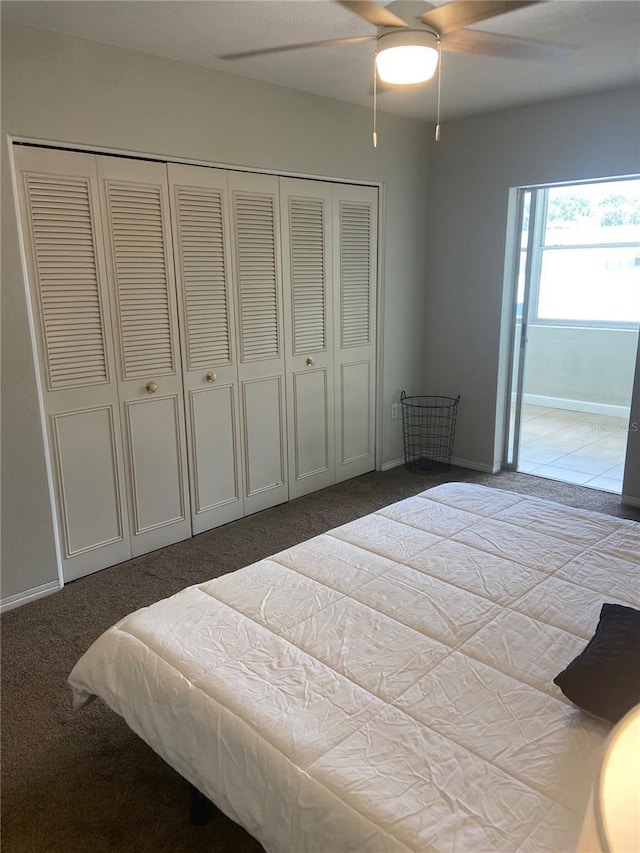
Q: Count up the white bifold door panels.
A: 6